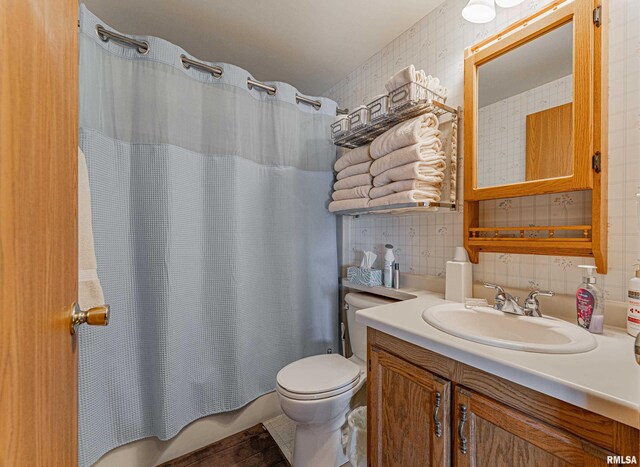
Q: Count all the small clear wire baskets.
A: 4